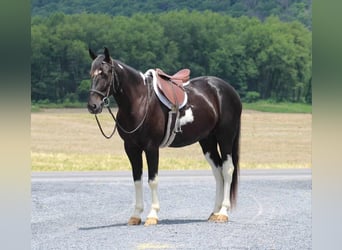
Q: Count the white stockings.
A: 4